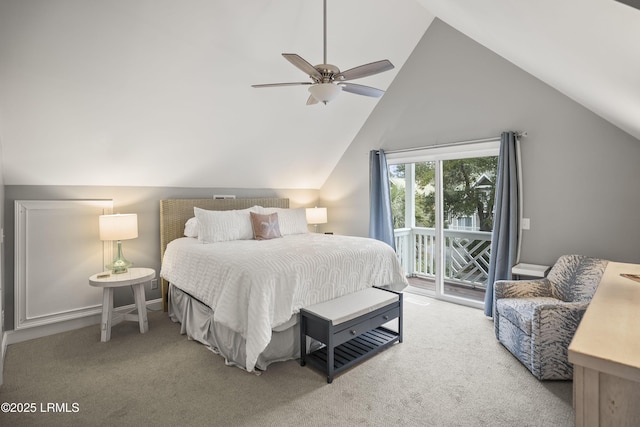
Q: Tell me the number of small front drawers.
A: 2